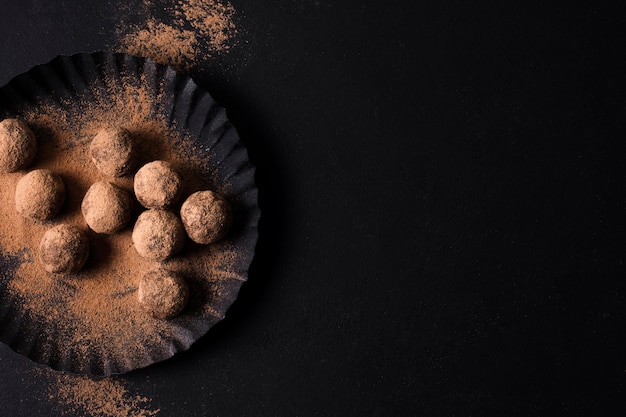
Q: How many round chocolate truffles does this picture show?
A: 9